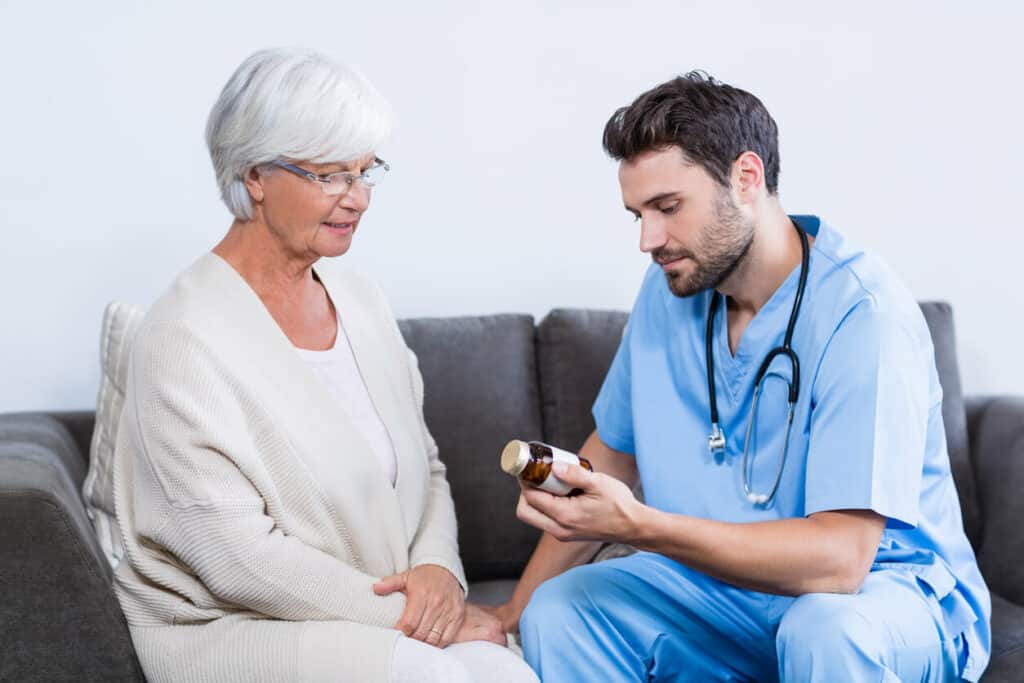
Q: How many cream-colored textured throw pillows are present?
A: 1